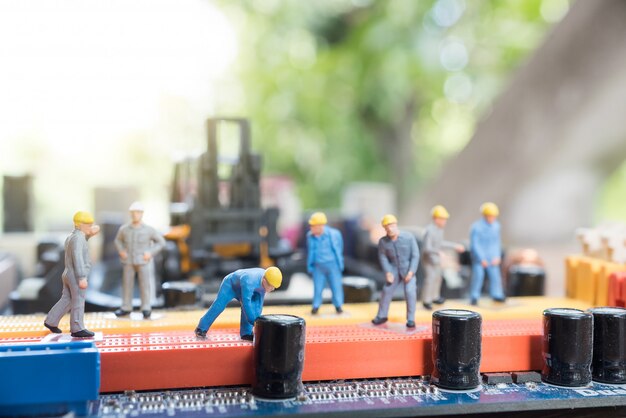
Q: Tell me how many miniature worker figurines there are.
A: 7